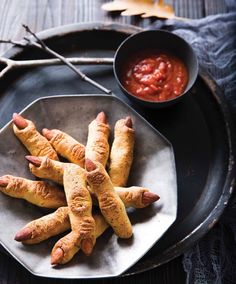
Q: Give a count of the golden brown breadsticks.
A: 11